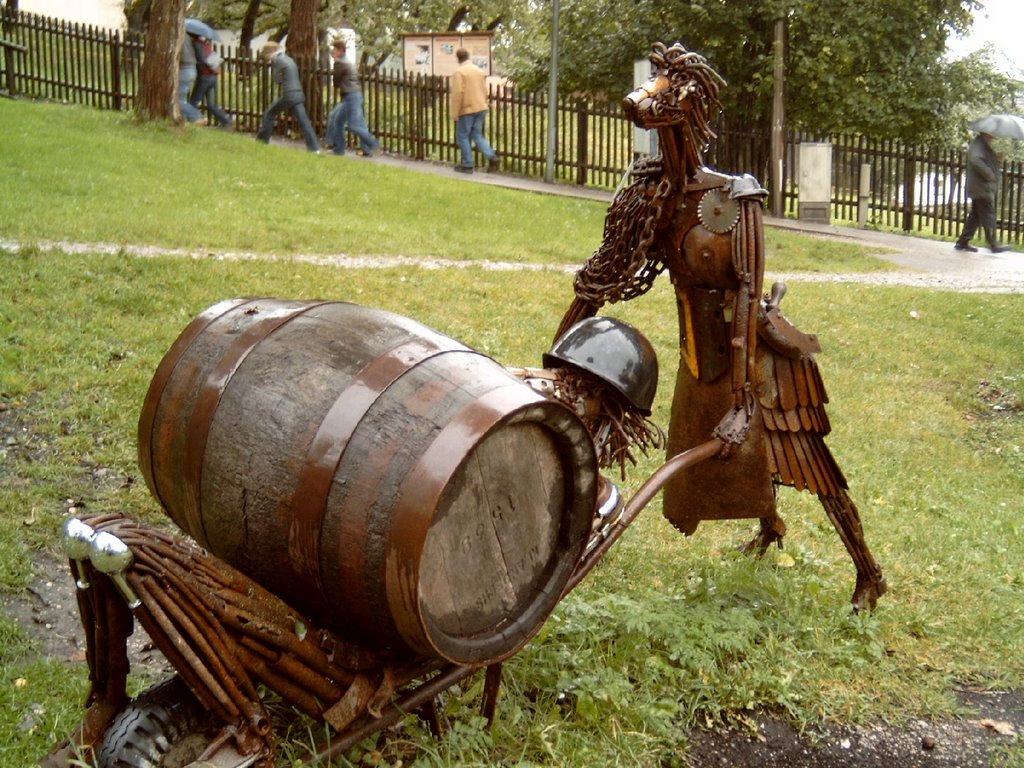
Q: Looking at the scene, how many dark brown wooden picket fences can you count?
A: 1